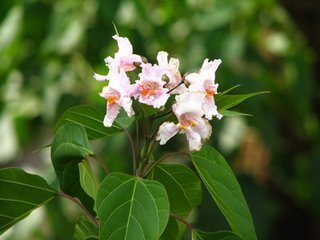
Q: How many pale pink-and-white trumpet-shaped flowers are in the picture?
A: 6